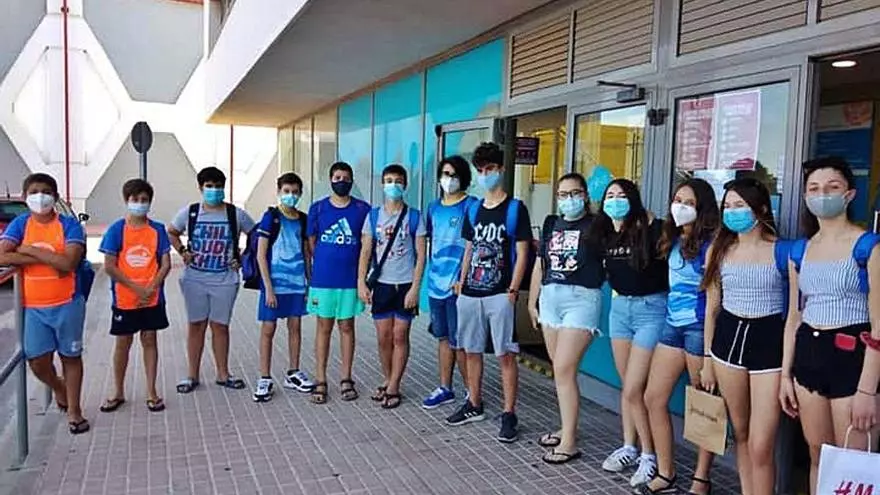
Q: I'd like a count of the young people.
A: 13